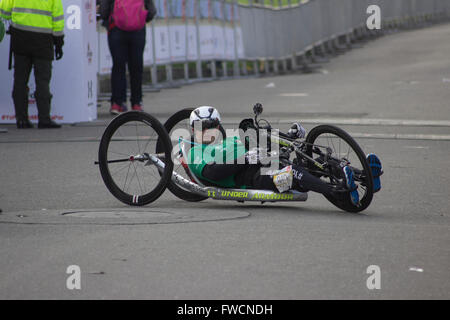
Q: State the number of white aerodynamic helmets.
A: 1